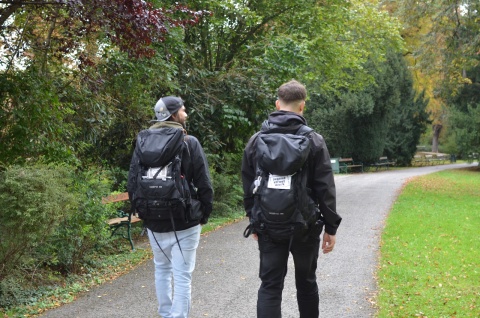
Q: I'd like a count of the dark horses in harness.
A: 0